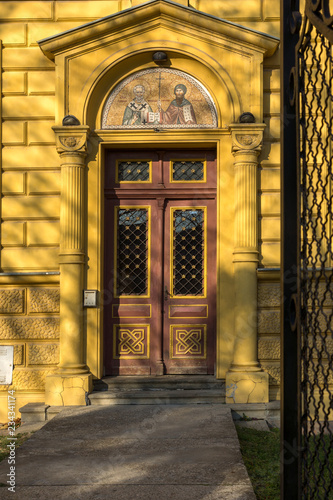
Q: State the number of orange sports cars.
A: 0